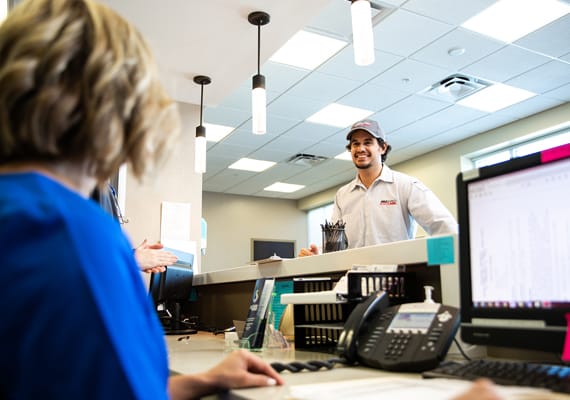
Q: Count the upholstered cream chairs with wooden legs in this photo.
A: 0